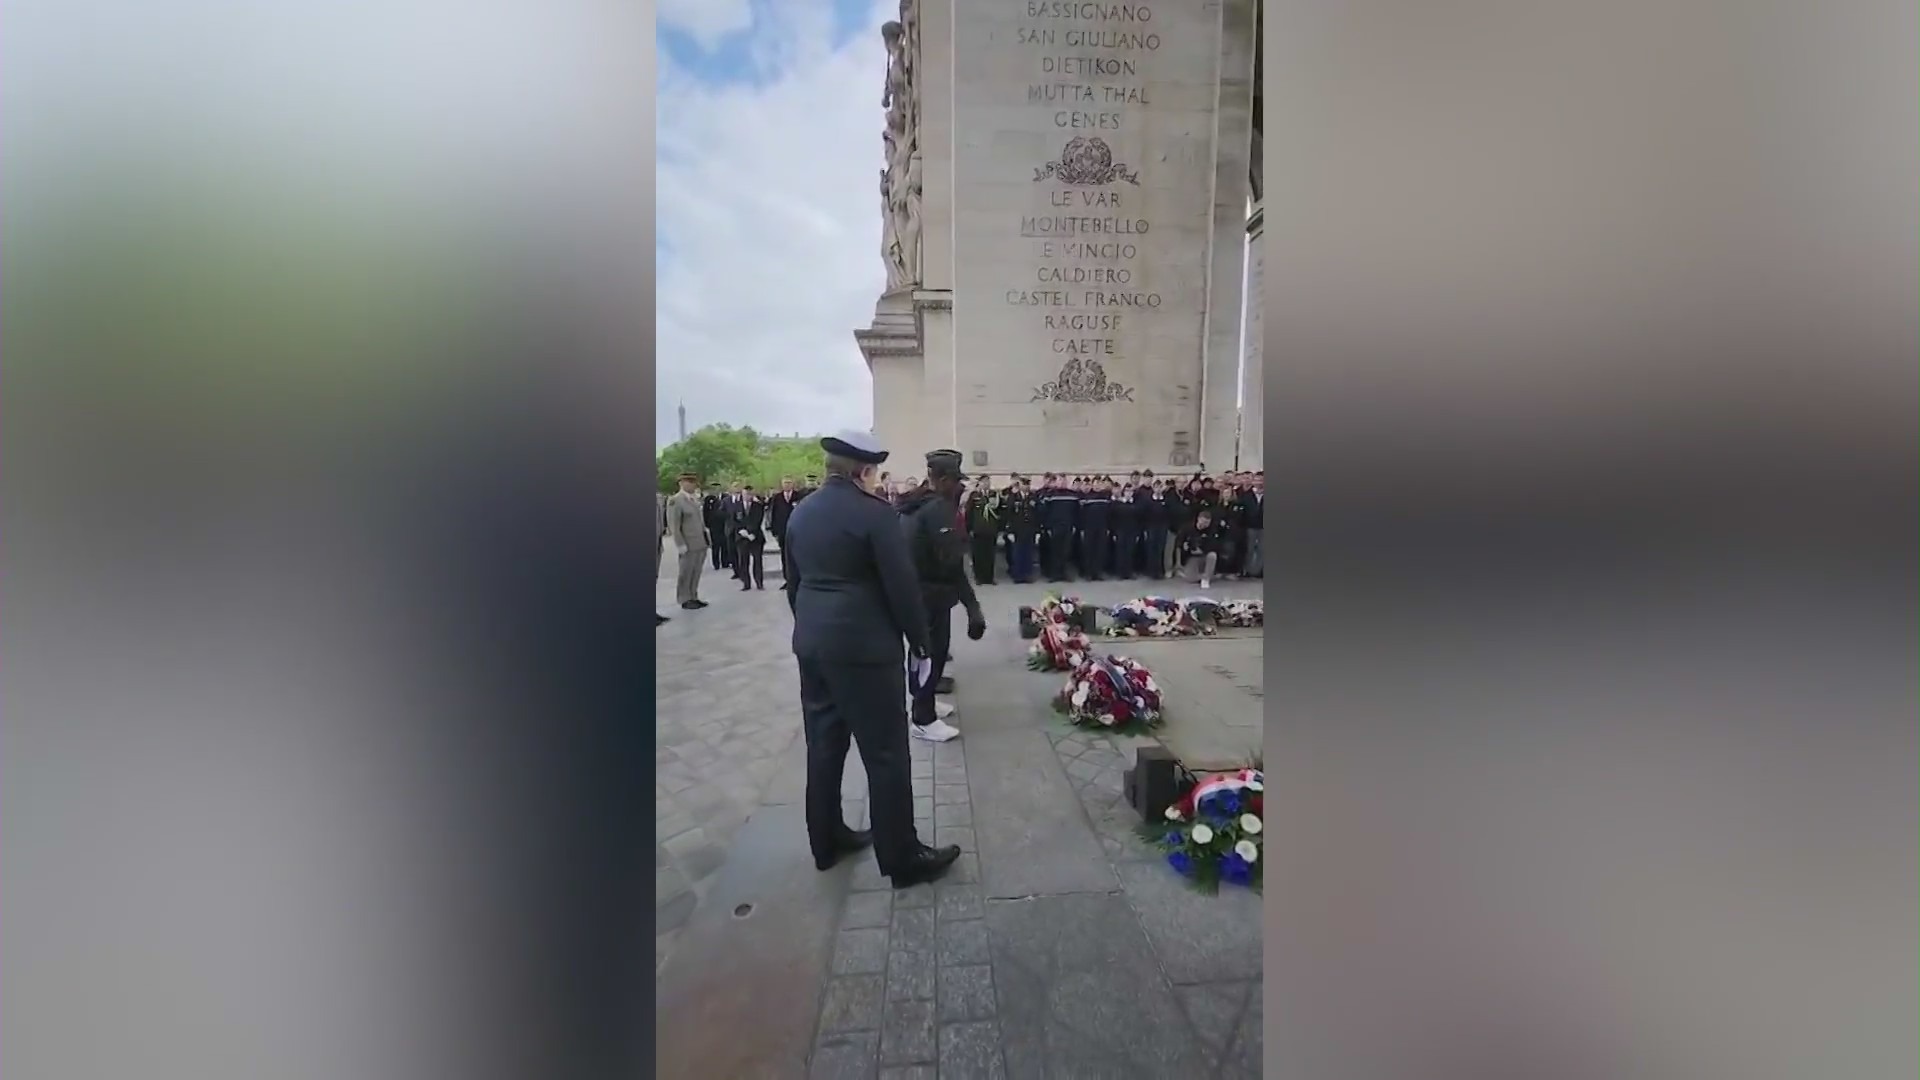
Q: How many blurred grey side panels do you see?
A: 2